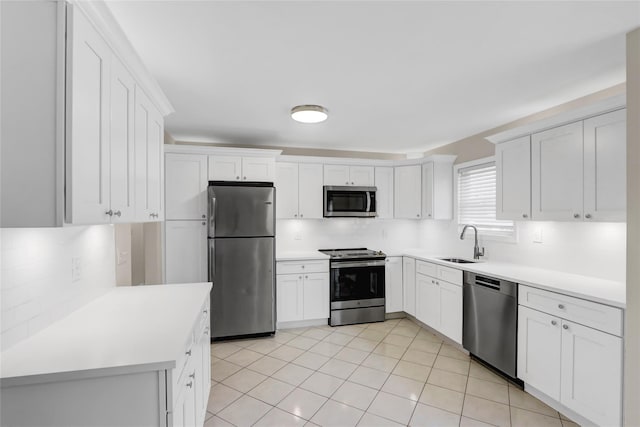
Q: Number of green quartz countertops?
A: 0